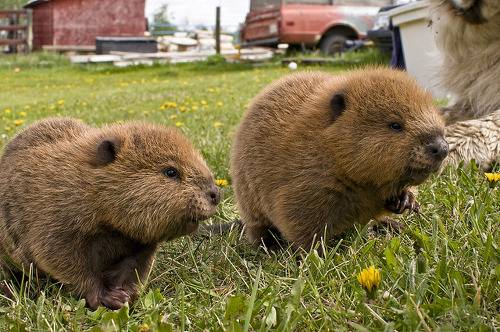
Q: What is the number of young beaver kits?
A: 2